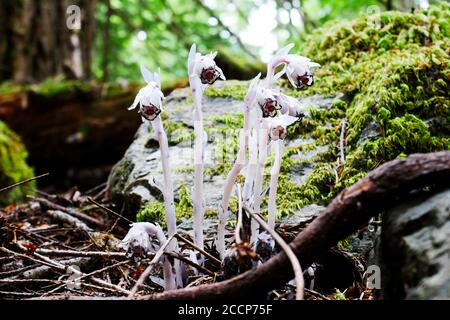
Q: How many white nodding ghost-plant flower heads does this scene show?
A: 7